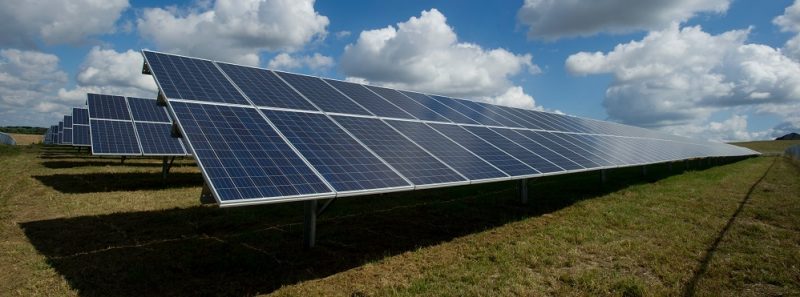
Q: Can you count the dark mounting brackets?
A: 4